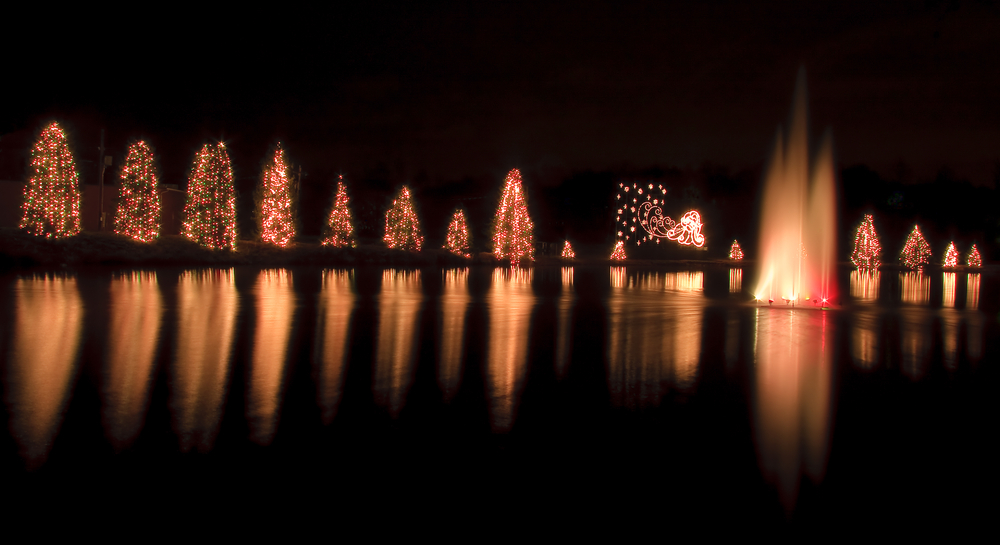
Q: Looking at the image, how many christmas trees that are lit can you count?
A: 15